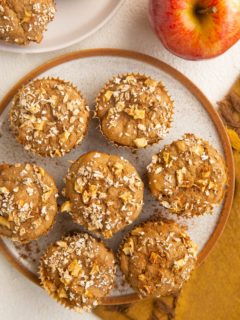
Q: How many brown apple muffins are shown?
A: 8